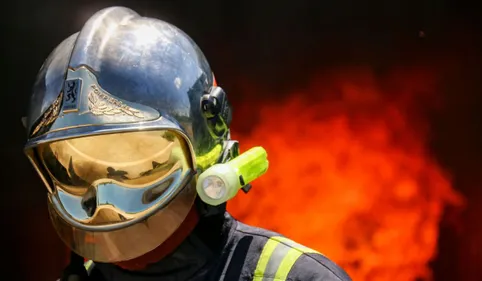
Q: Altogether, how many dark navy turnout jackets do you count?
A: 1